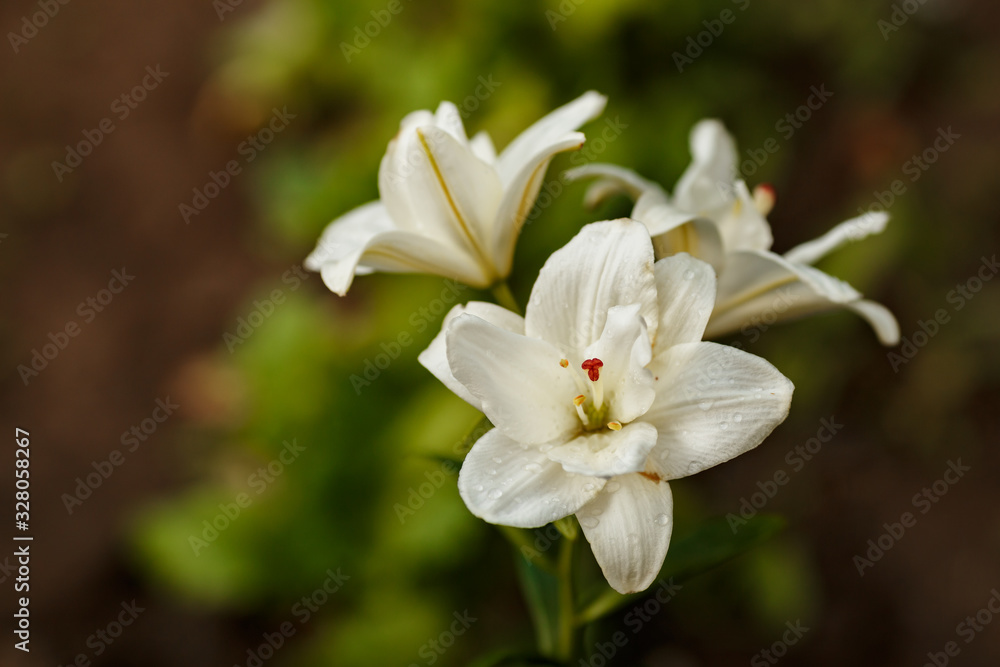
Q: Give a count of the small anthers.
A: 3